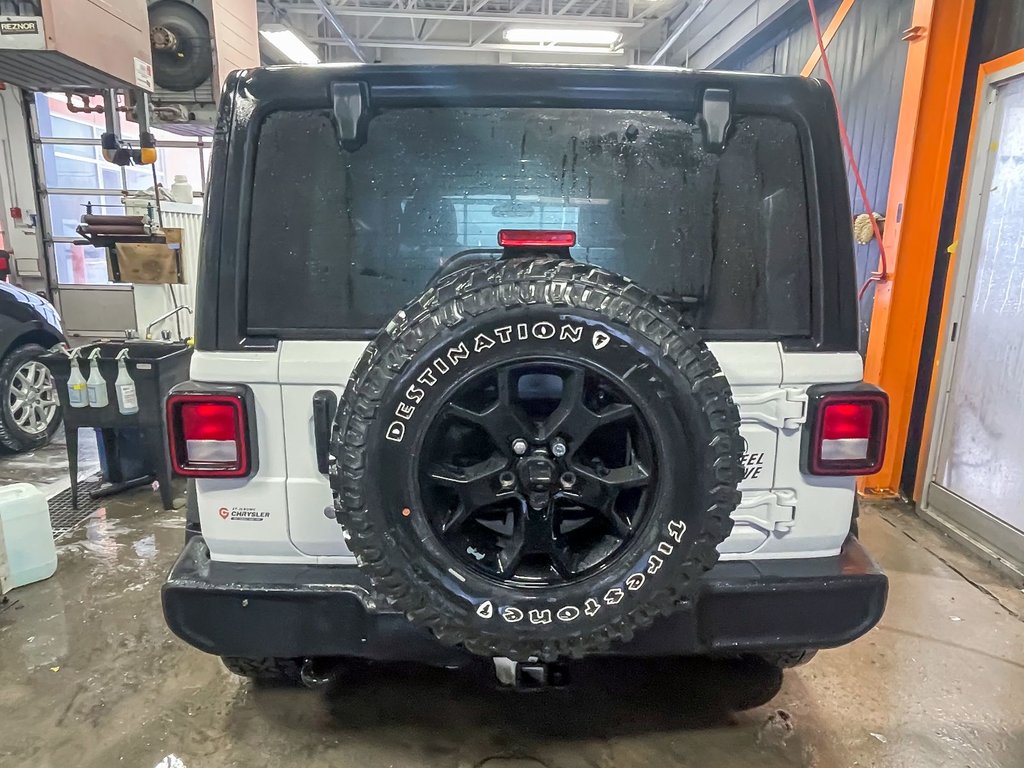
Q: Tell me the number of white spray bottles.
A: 3